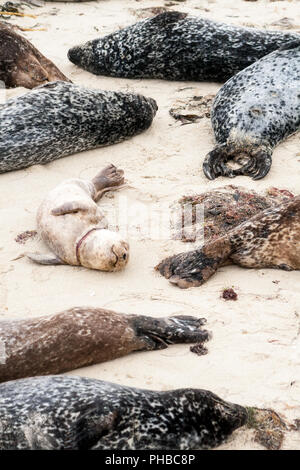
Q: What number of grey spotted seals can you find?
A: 4